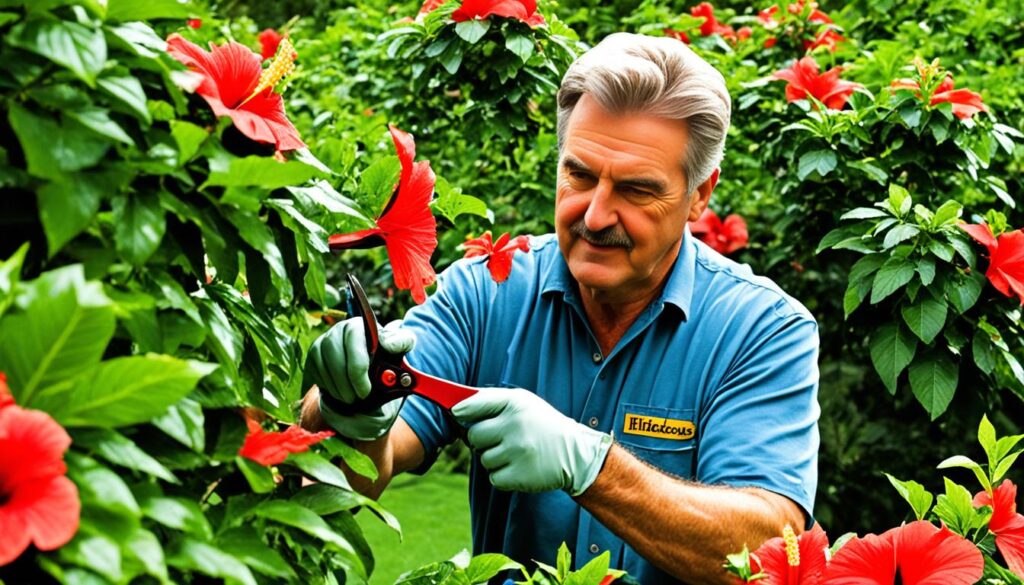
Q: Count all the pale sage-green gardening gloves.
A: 2